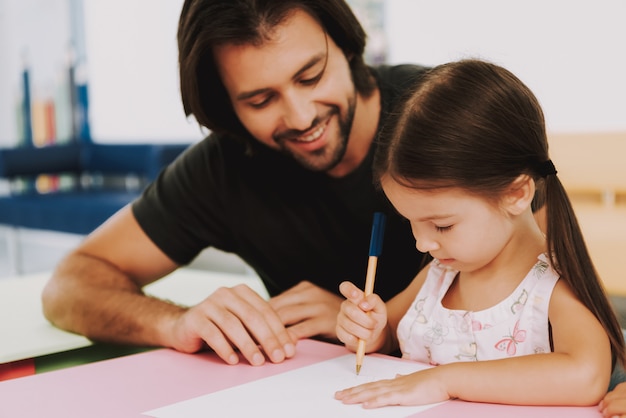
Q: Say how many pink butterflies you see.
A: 1